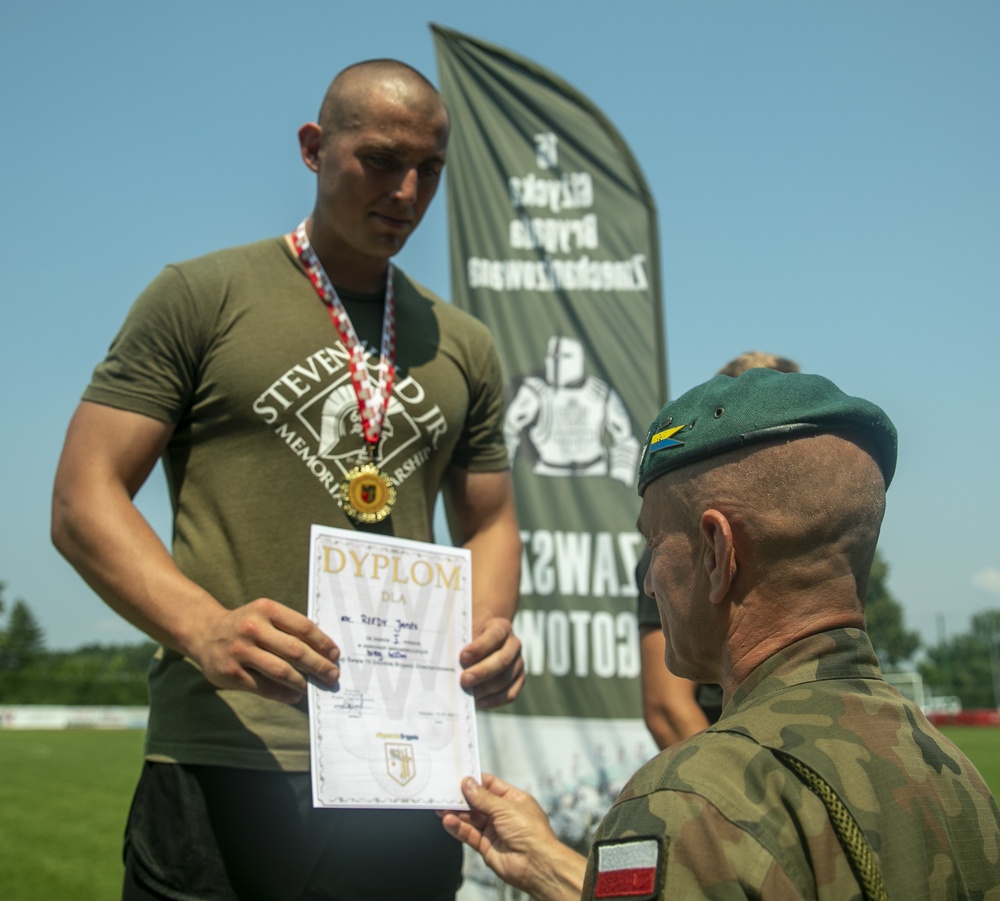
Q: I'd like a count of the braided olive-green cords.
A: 1